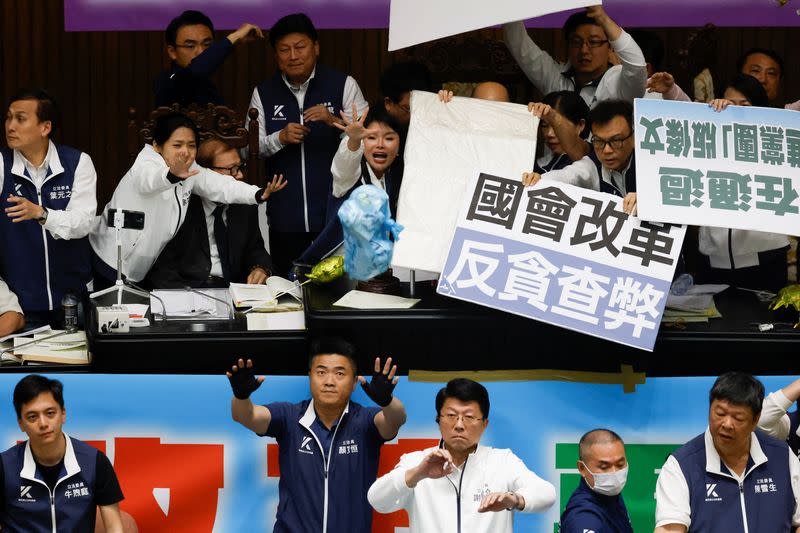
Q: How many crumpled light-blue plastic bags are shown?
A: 1